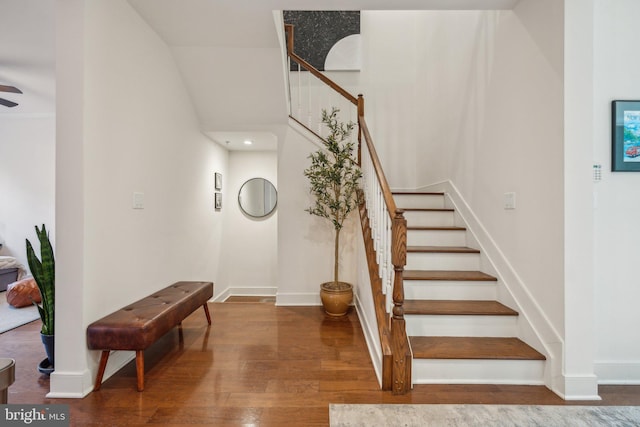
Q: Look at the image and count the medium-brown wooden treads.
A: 7